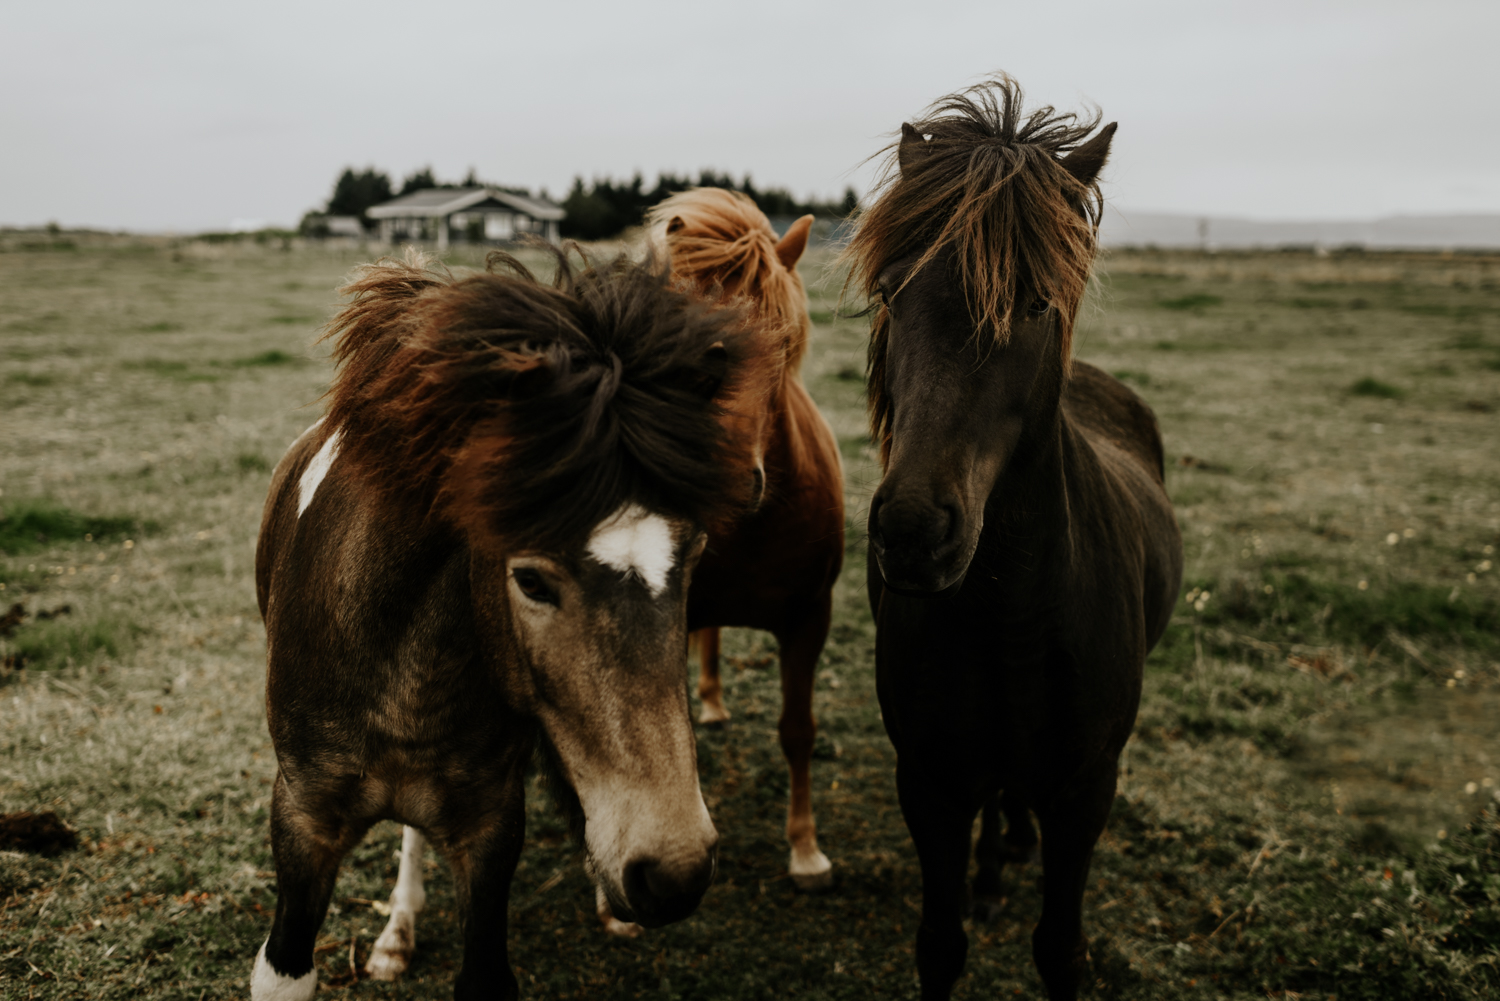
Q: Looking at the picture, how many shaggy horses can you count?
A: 3